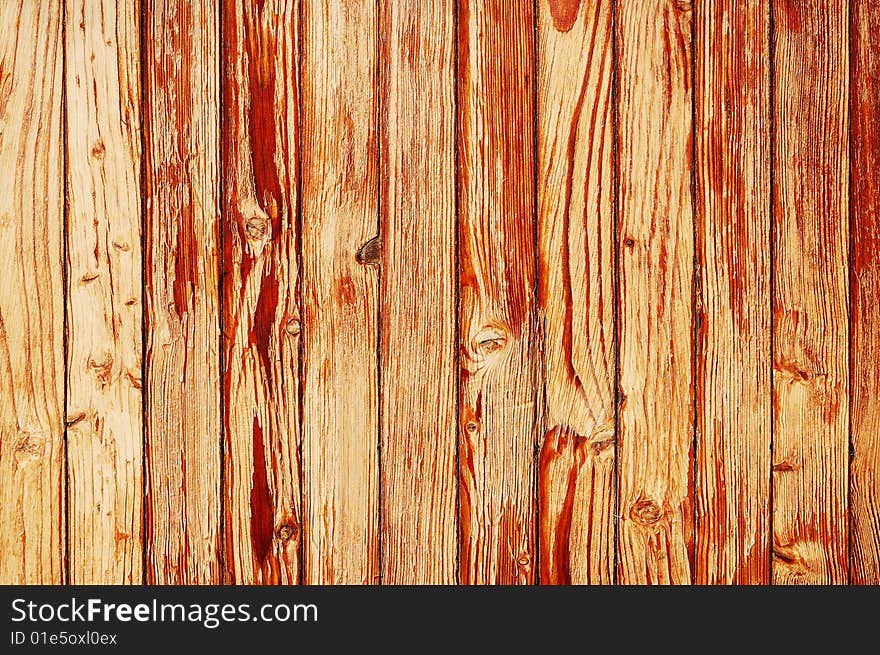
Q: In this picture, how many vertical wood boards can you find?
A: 12